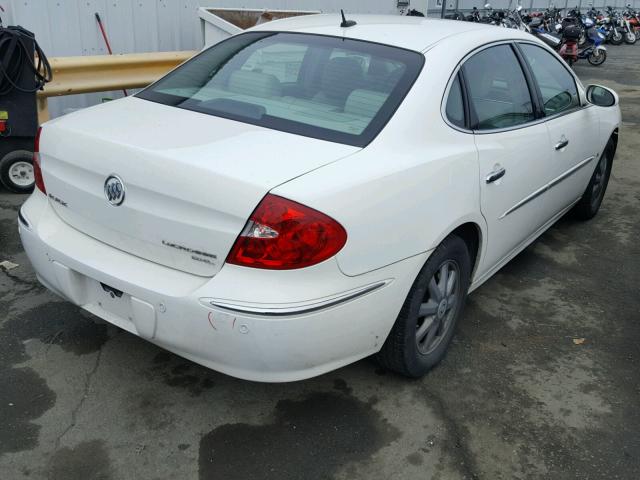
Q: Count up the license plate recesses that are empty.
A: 1